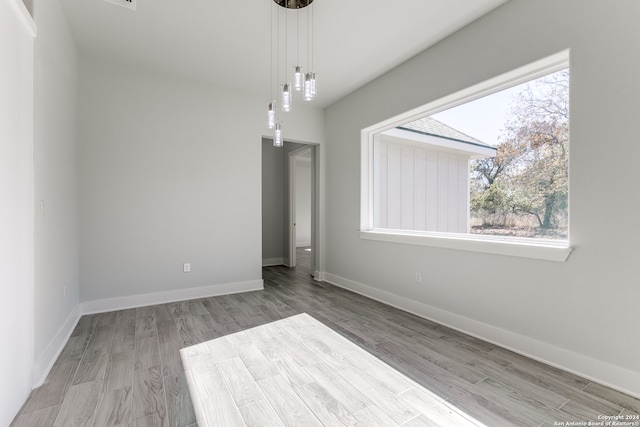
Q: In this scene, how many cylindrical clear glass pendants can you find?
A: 6